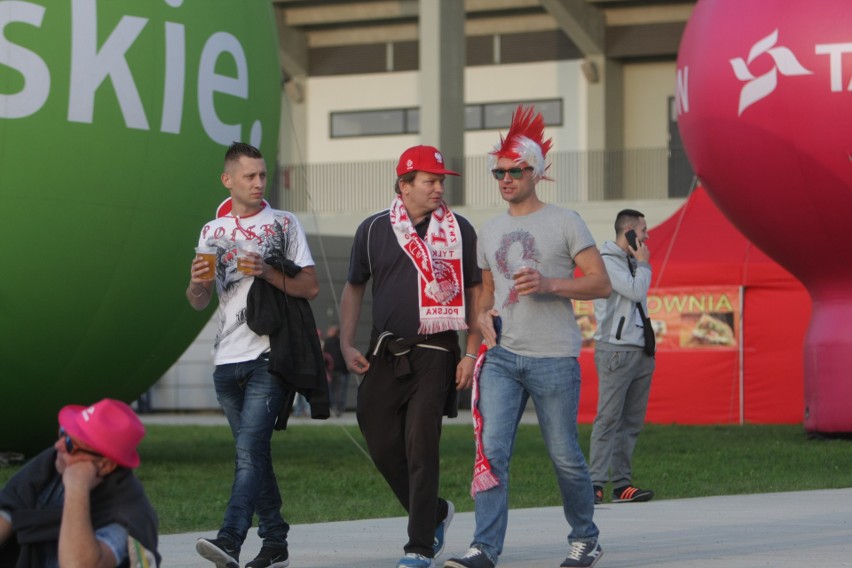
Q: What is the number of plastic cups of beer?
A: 3